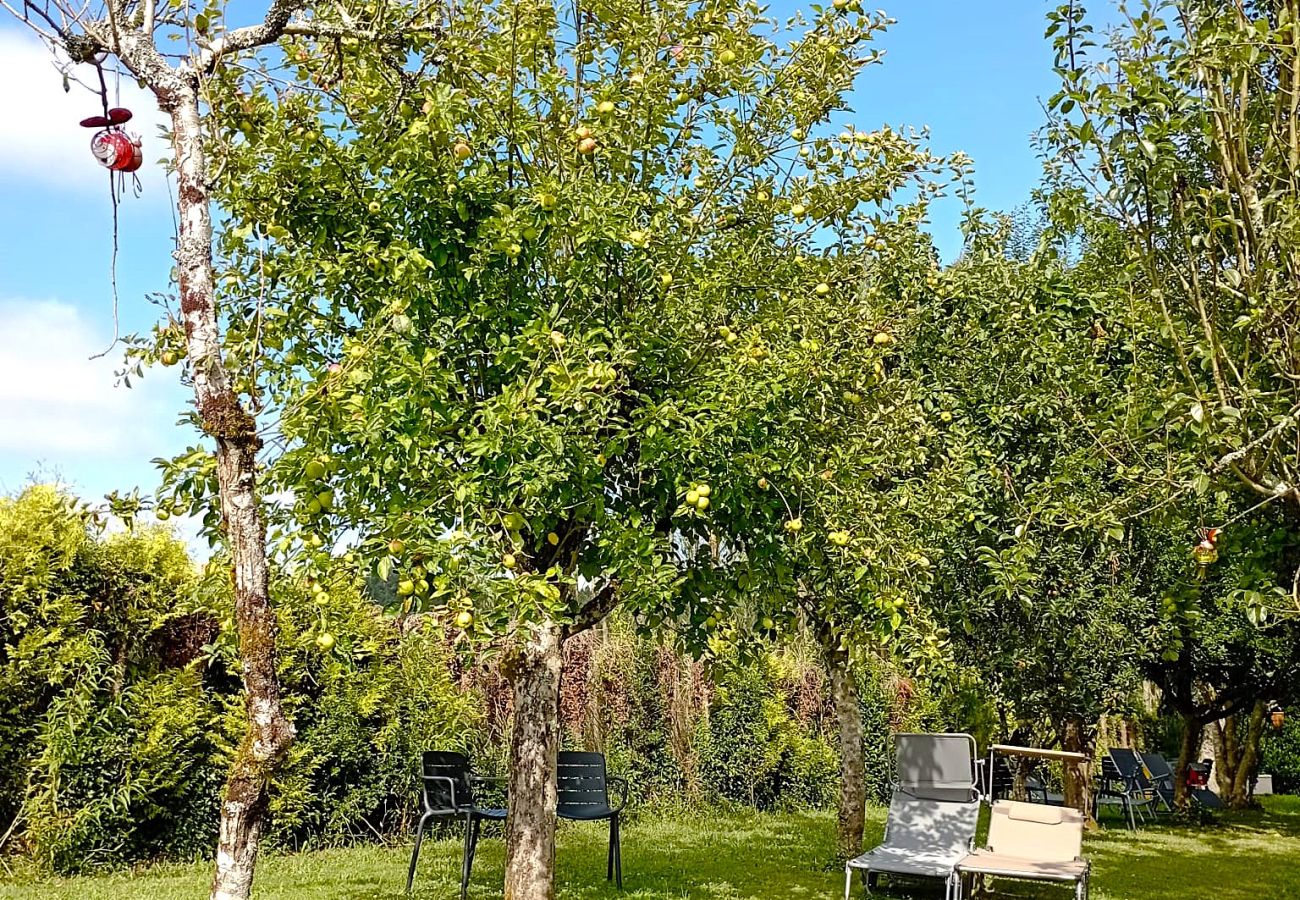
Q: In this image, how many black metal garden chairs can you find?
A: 2